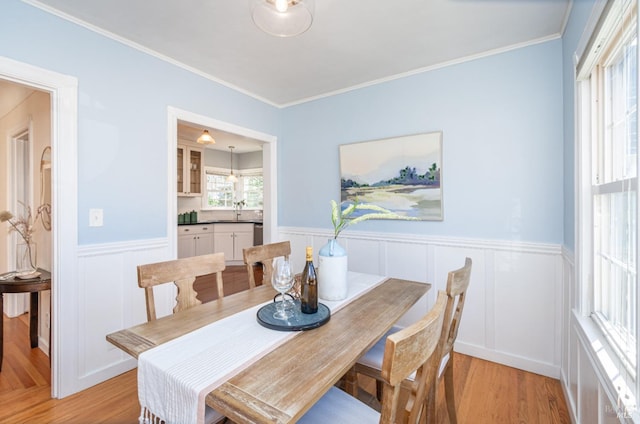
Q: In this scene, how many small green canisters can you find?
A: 3